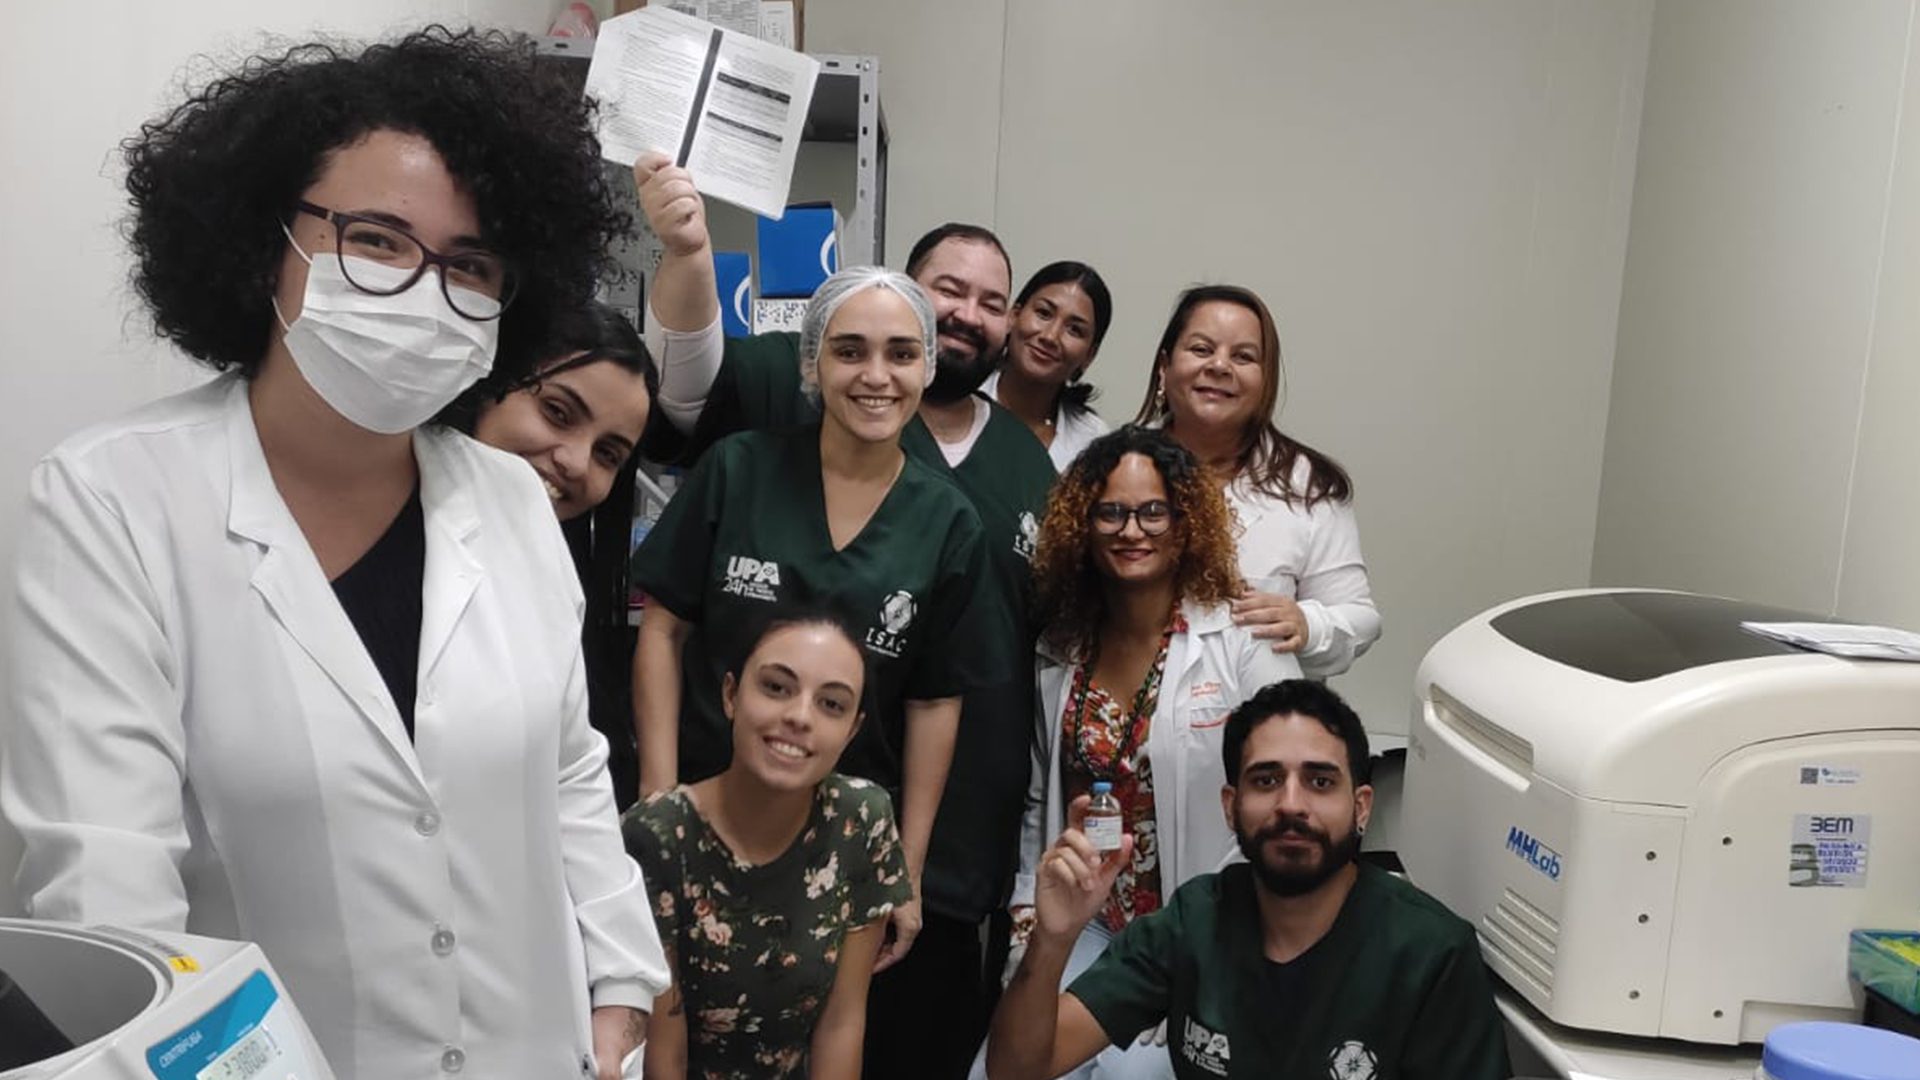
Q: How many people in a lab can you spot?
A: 9